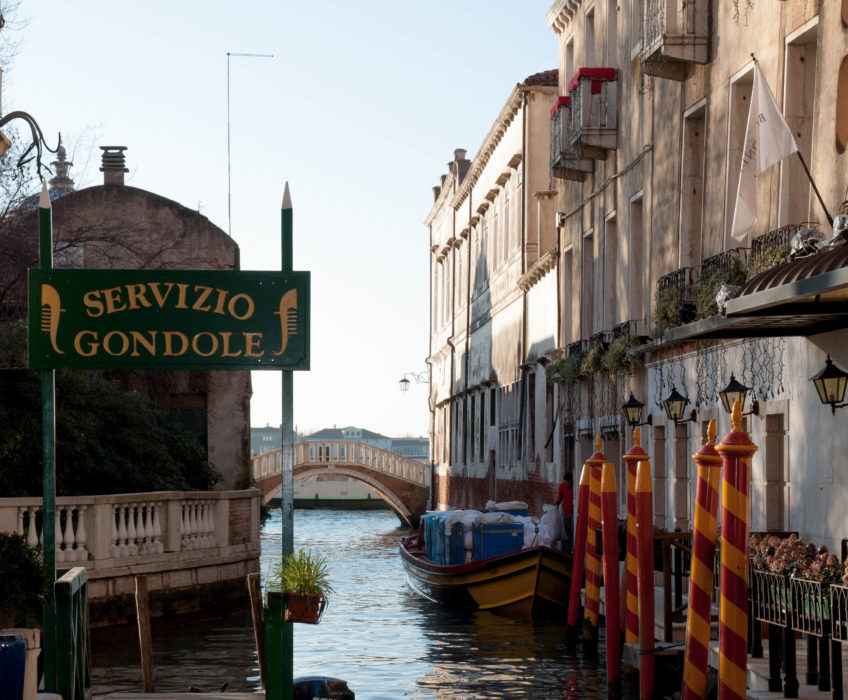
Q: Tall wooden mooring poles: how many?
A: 7